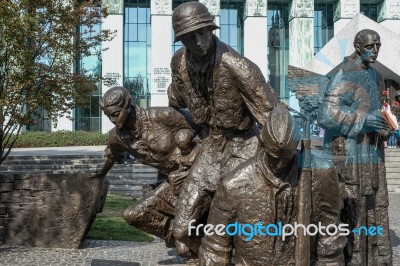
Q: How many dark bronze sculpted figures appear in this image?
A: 4